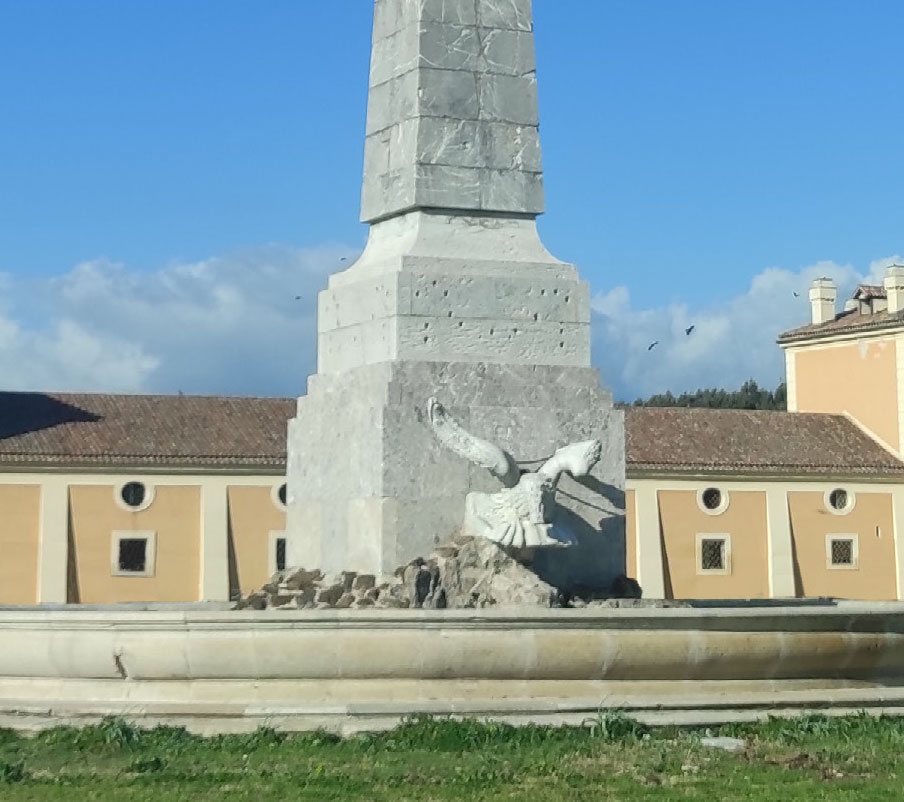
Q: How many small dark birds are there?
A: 5